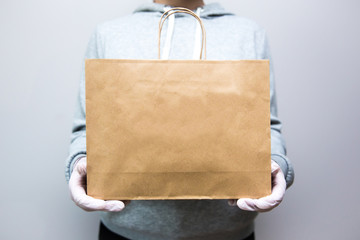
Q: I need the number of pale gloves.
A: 2